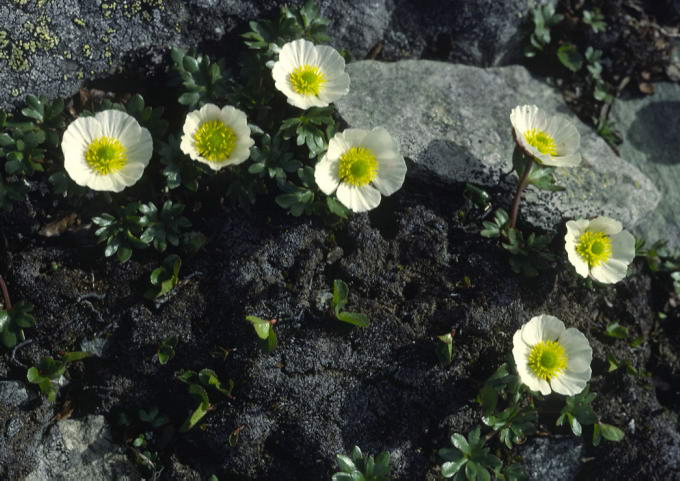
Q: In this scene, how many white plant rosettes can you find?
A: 7